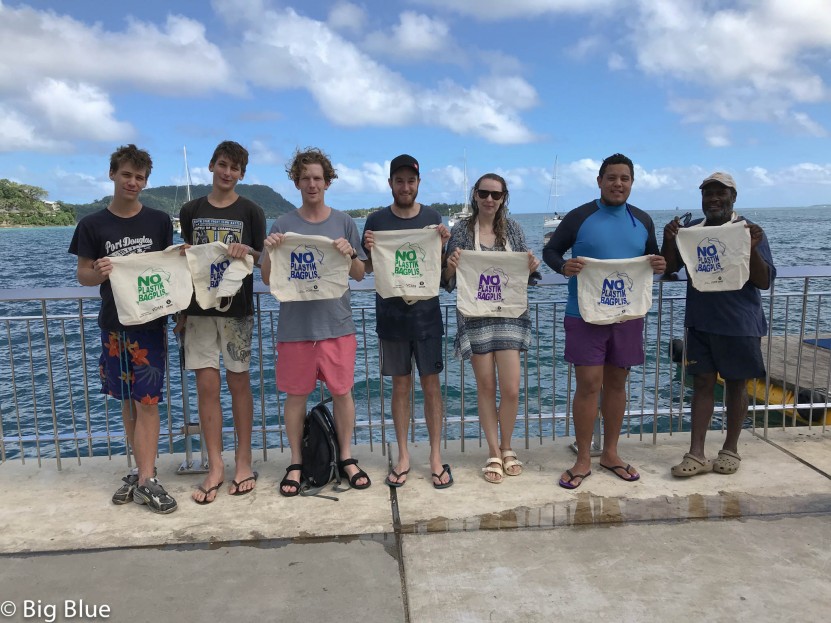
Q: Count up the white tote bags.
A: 7